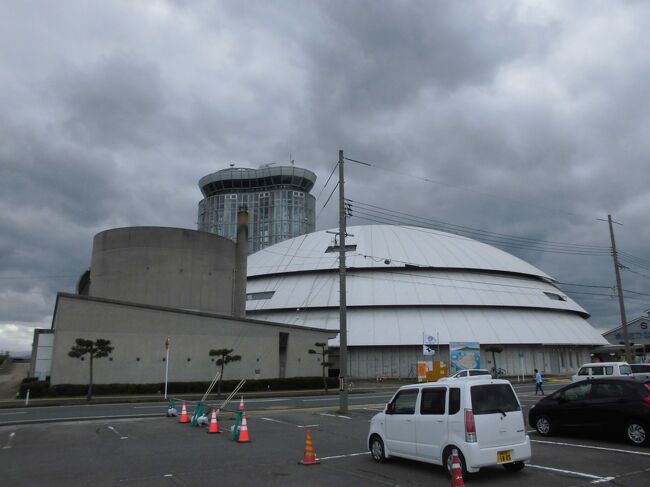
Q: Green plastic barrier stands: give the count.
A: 3